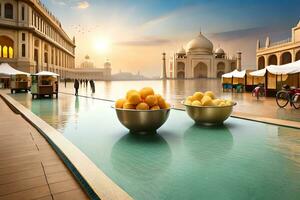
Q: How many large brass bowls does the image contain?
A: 2